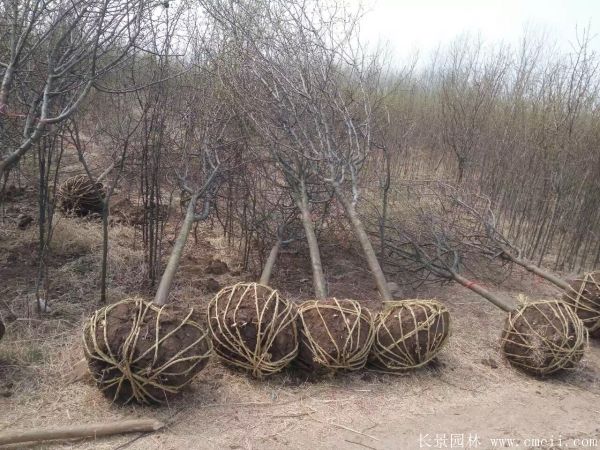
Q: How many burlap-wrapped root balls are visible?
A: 7